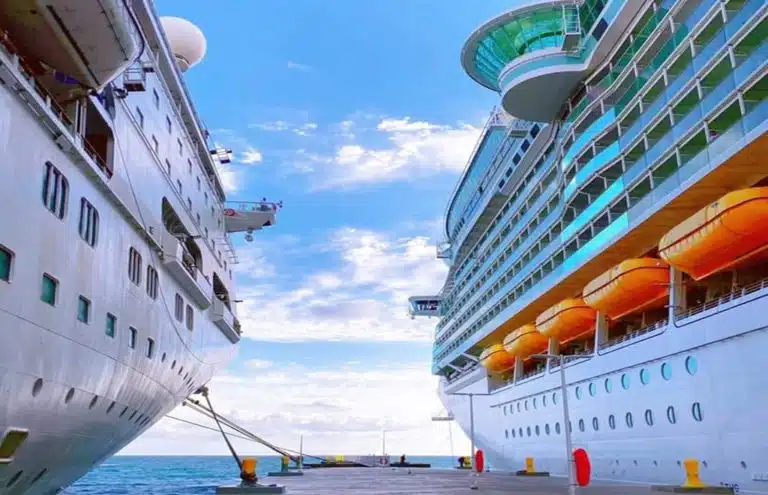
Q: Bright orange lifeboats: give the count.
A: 5